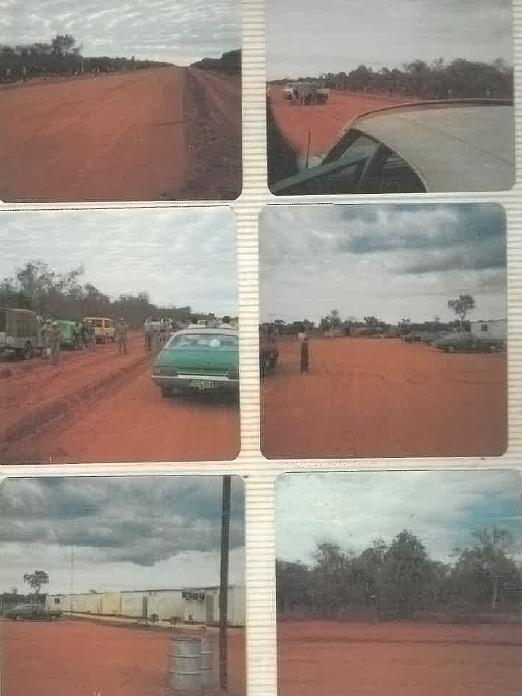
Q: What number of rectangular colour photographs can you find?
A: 6